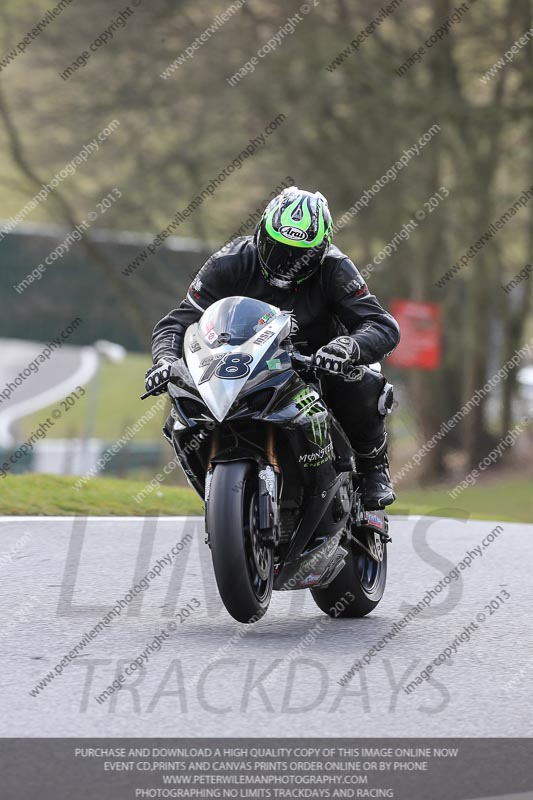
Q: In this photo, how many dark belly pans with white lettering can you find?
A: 1